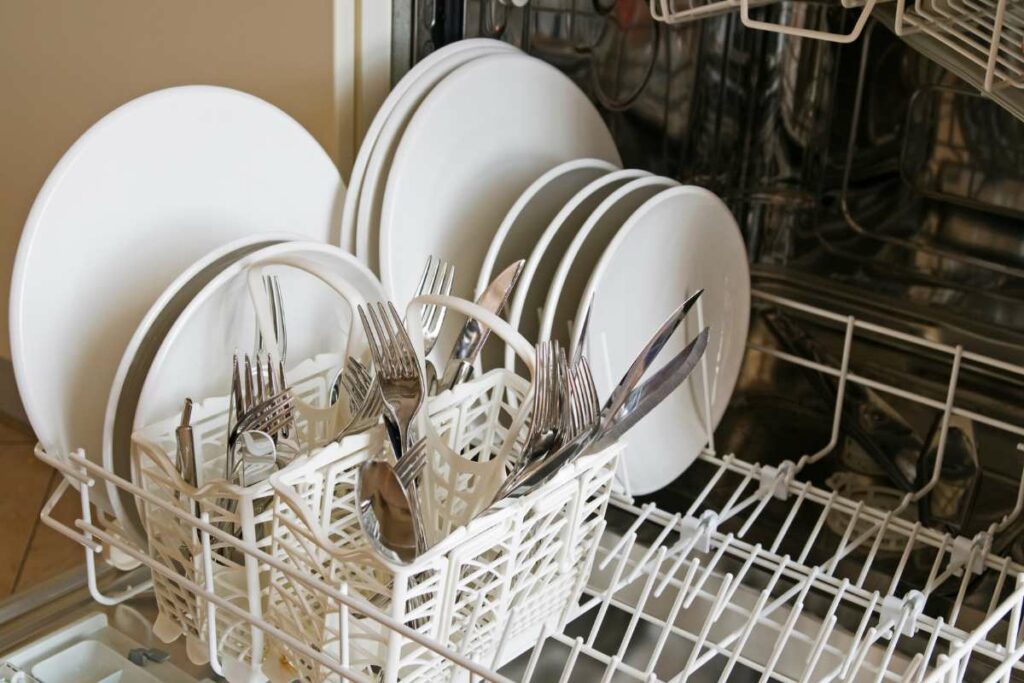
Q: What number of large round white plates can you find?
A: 4